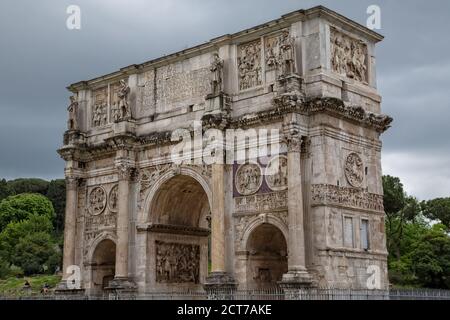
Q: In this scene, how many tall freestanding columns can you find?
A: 4